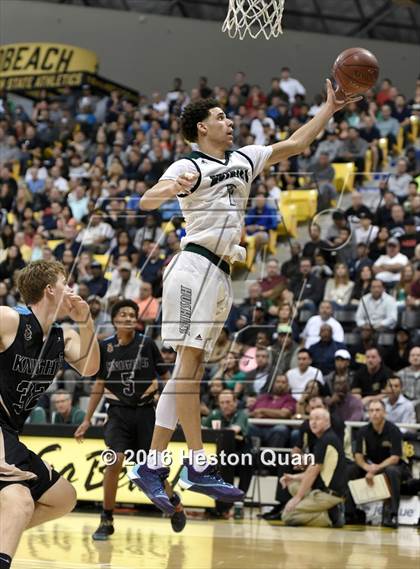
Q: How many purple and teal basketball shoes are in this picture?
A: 2